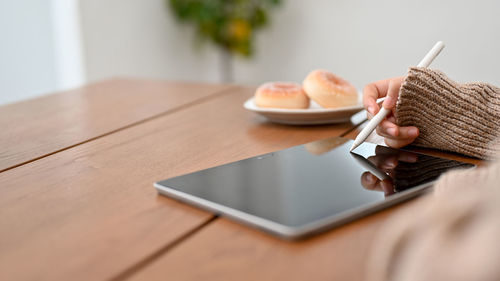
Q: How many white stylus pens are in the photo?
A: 1